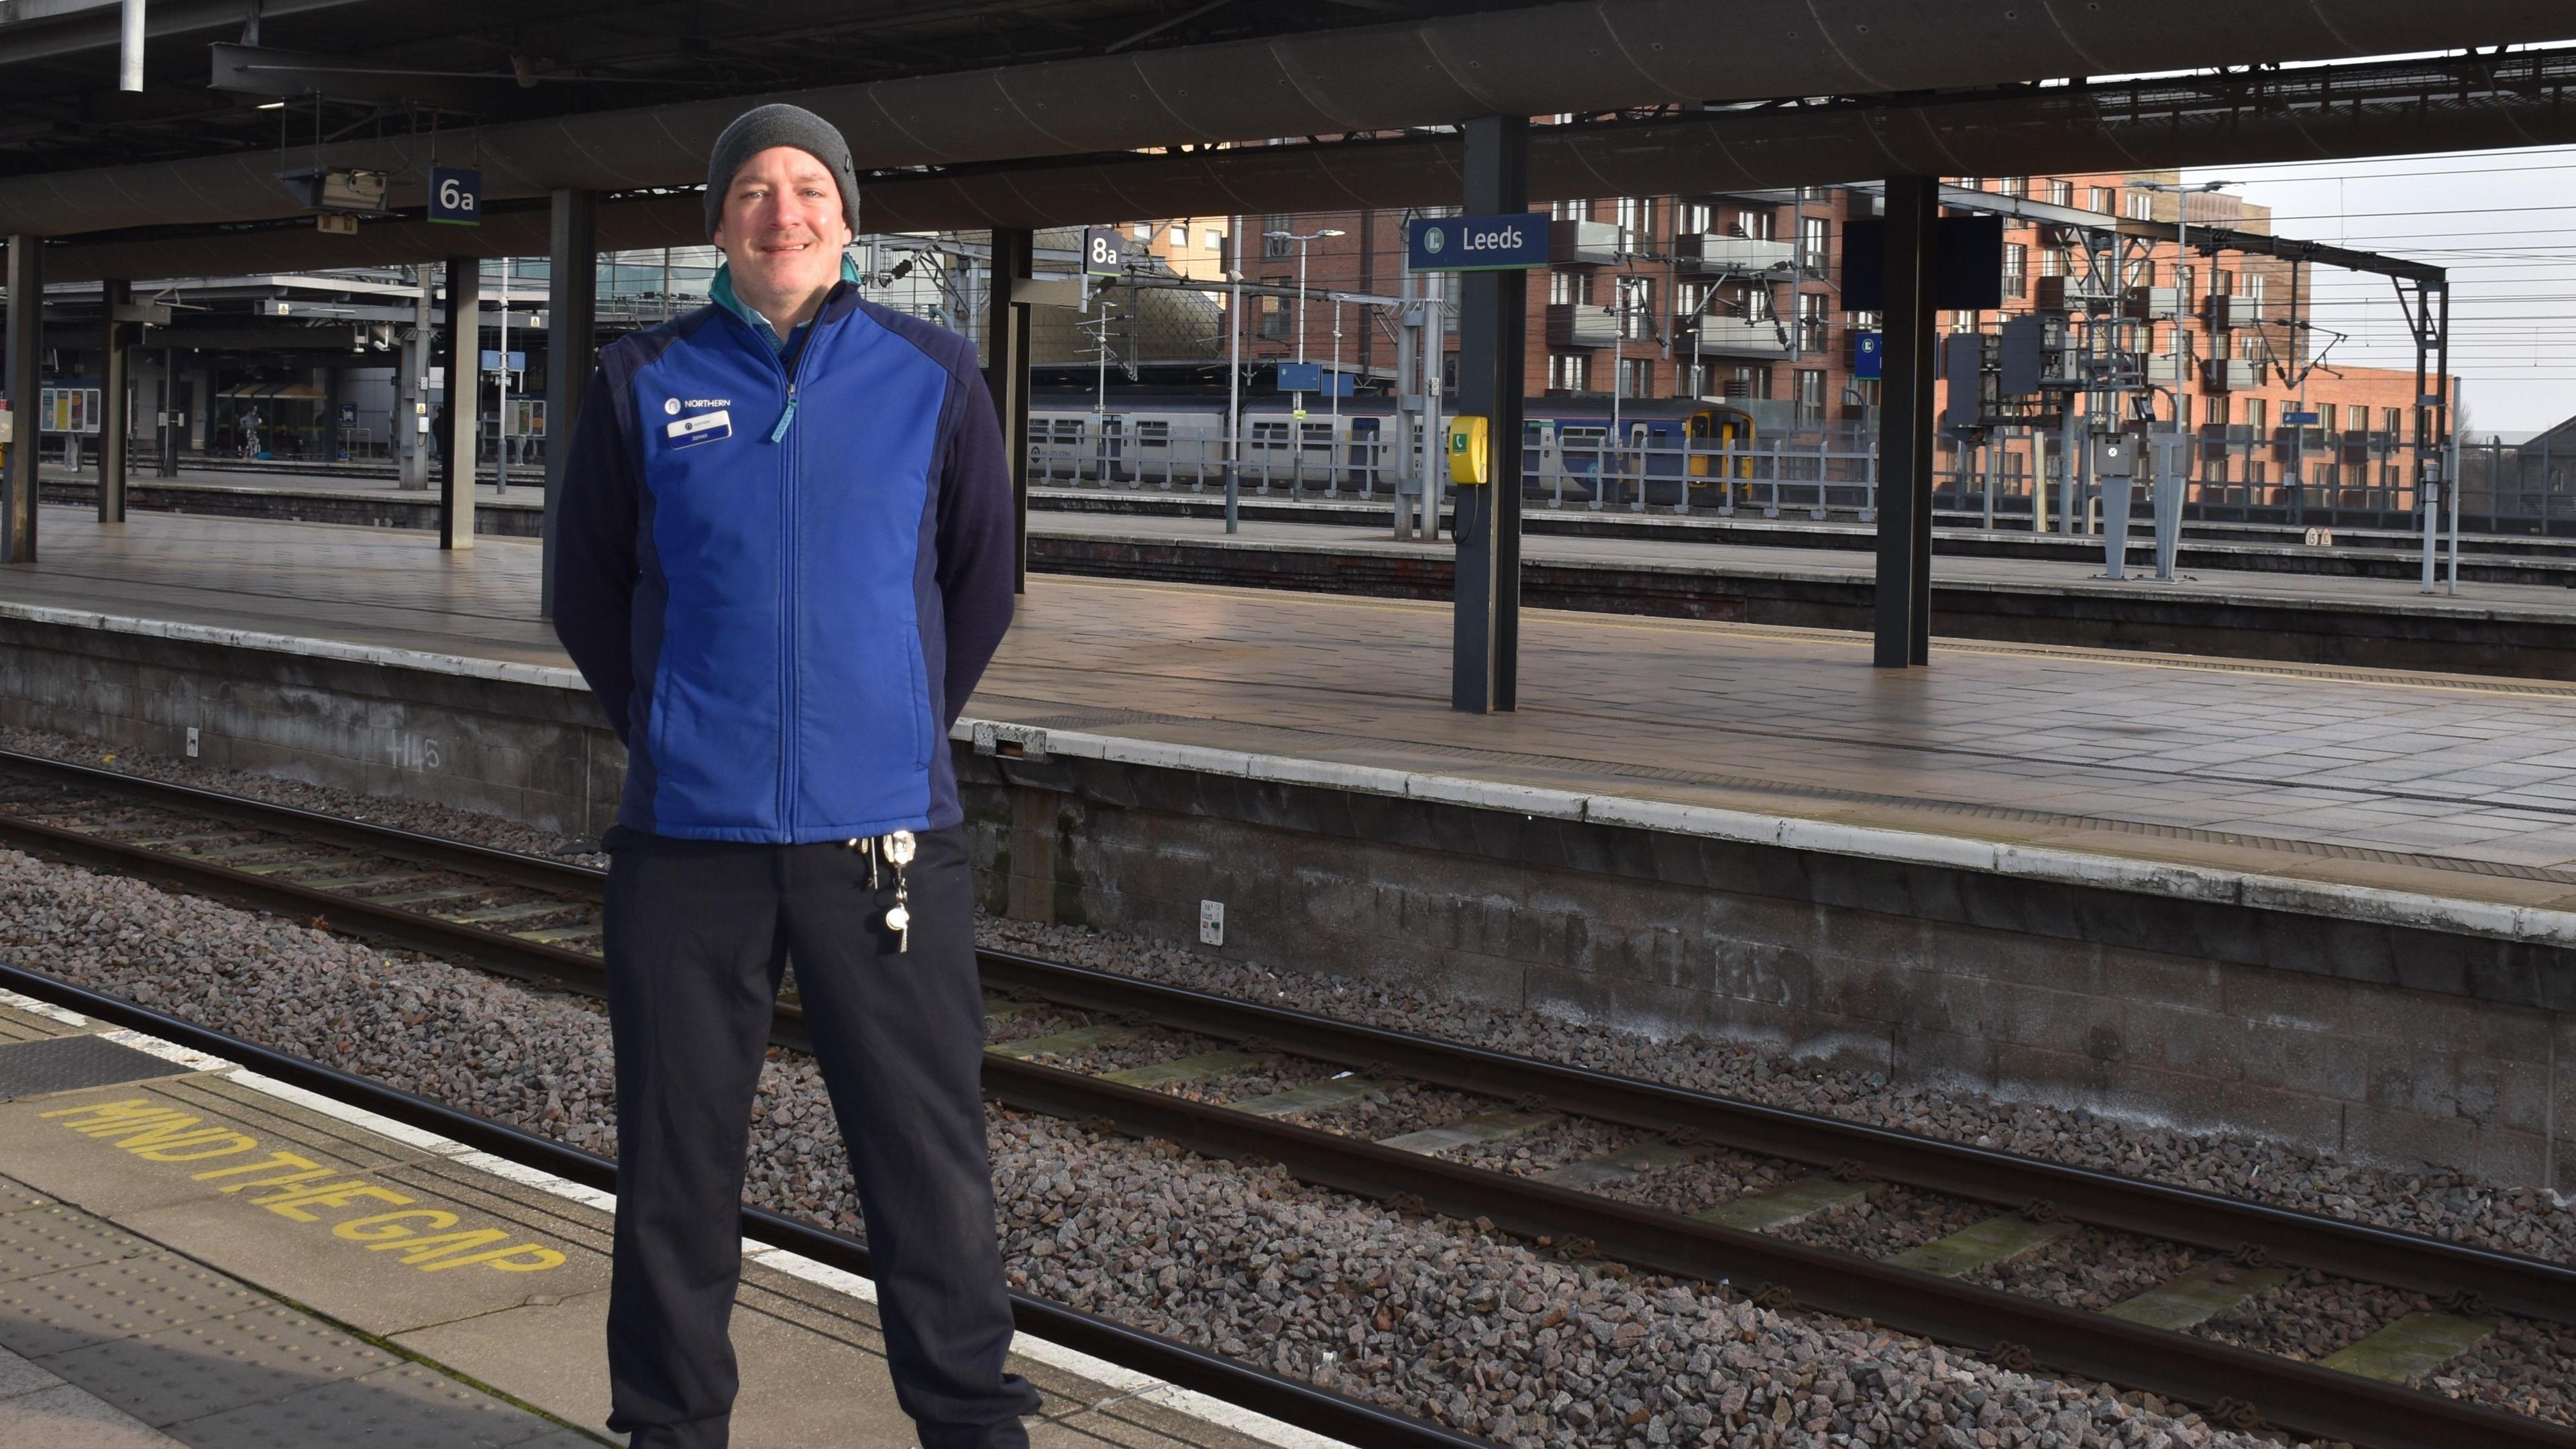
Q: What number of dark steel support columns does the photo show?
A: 7